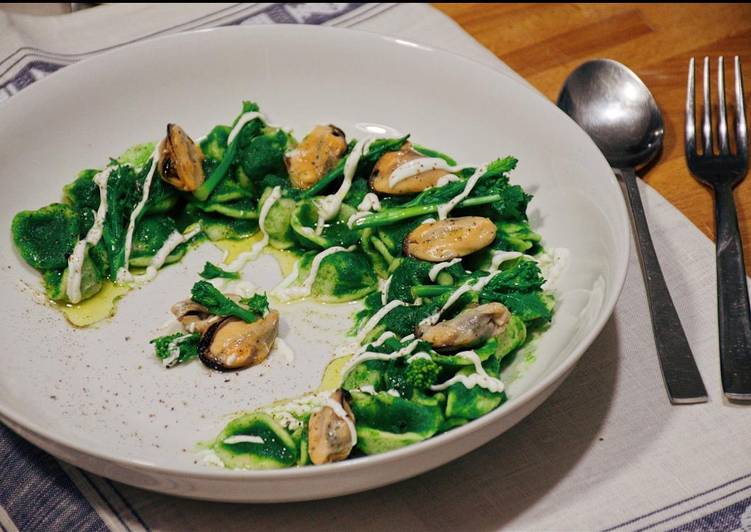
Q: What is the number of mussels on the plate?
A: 8